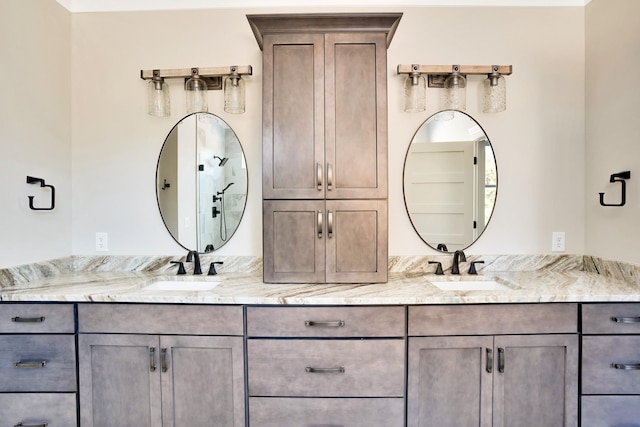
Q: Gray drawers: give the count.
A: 9